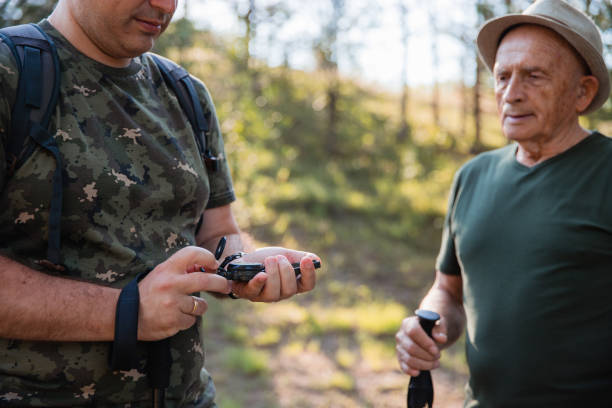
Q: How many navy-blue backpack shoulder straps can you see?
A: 2